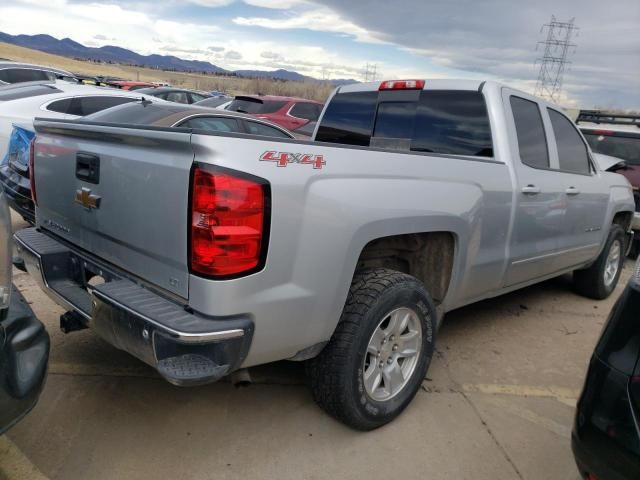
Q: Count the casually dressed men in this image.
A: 0